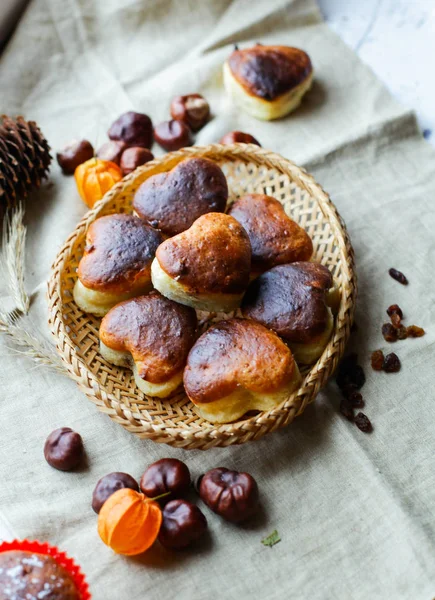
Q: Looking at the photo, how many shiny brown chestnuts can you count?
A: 12